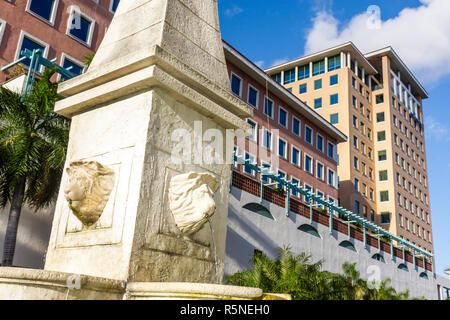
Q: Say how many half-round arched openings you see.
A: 6